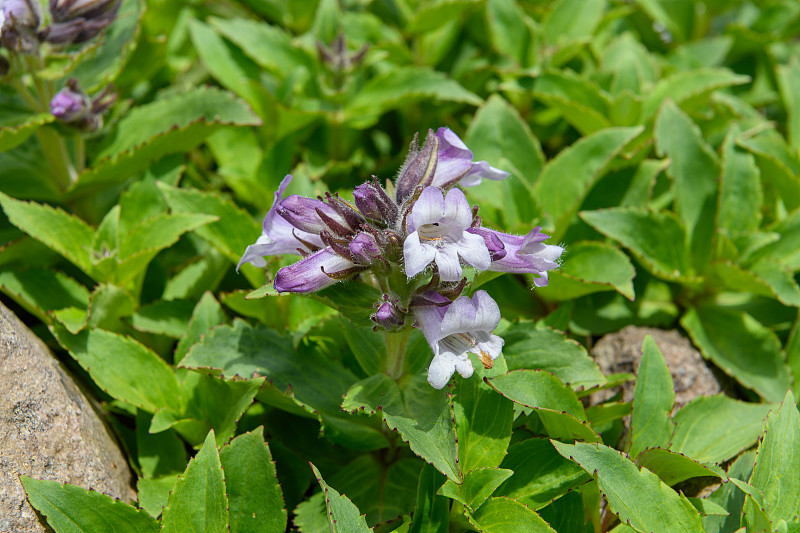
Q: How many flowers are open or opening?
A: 5